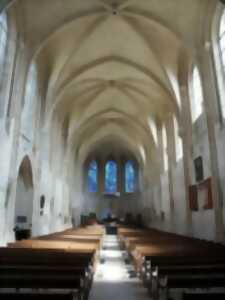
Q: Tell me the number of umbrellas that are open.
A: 0